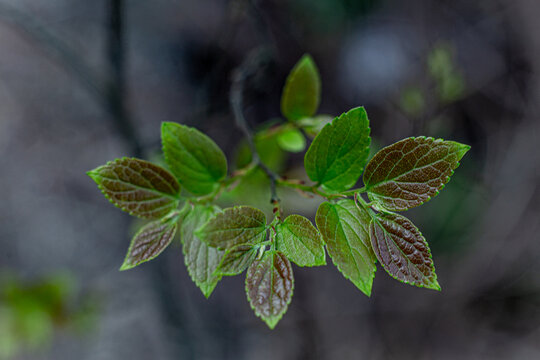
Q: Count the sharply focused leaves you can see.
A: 12